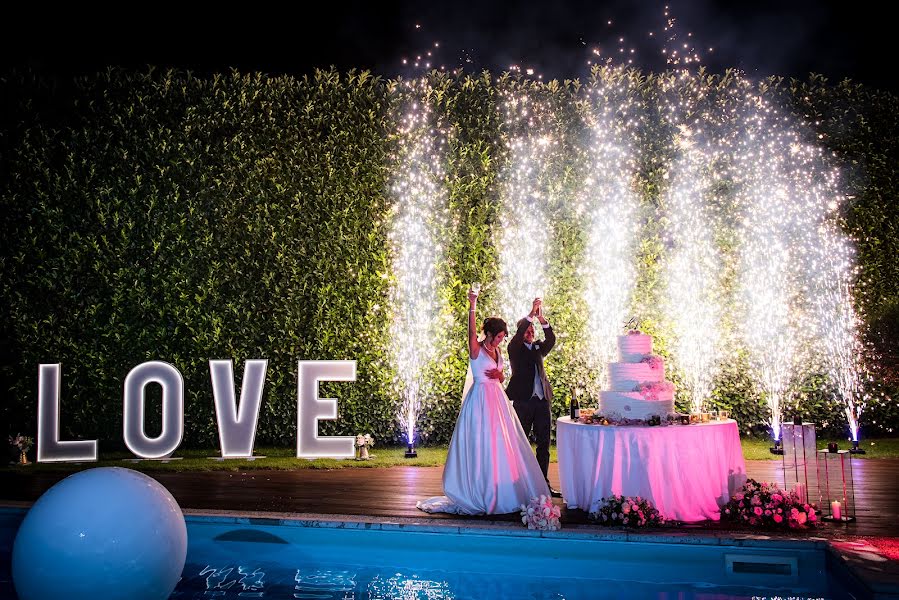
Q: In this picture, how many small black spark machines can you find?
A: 3